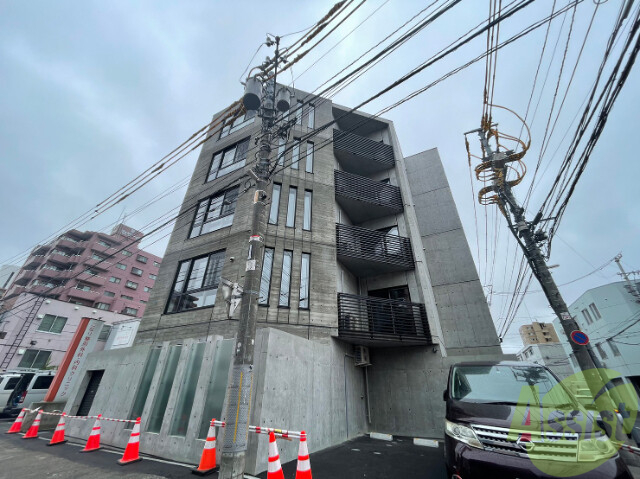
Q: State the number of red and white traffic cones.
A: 8